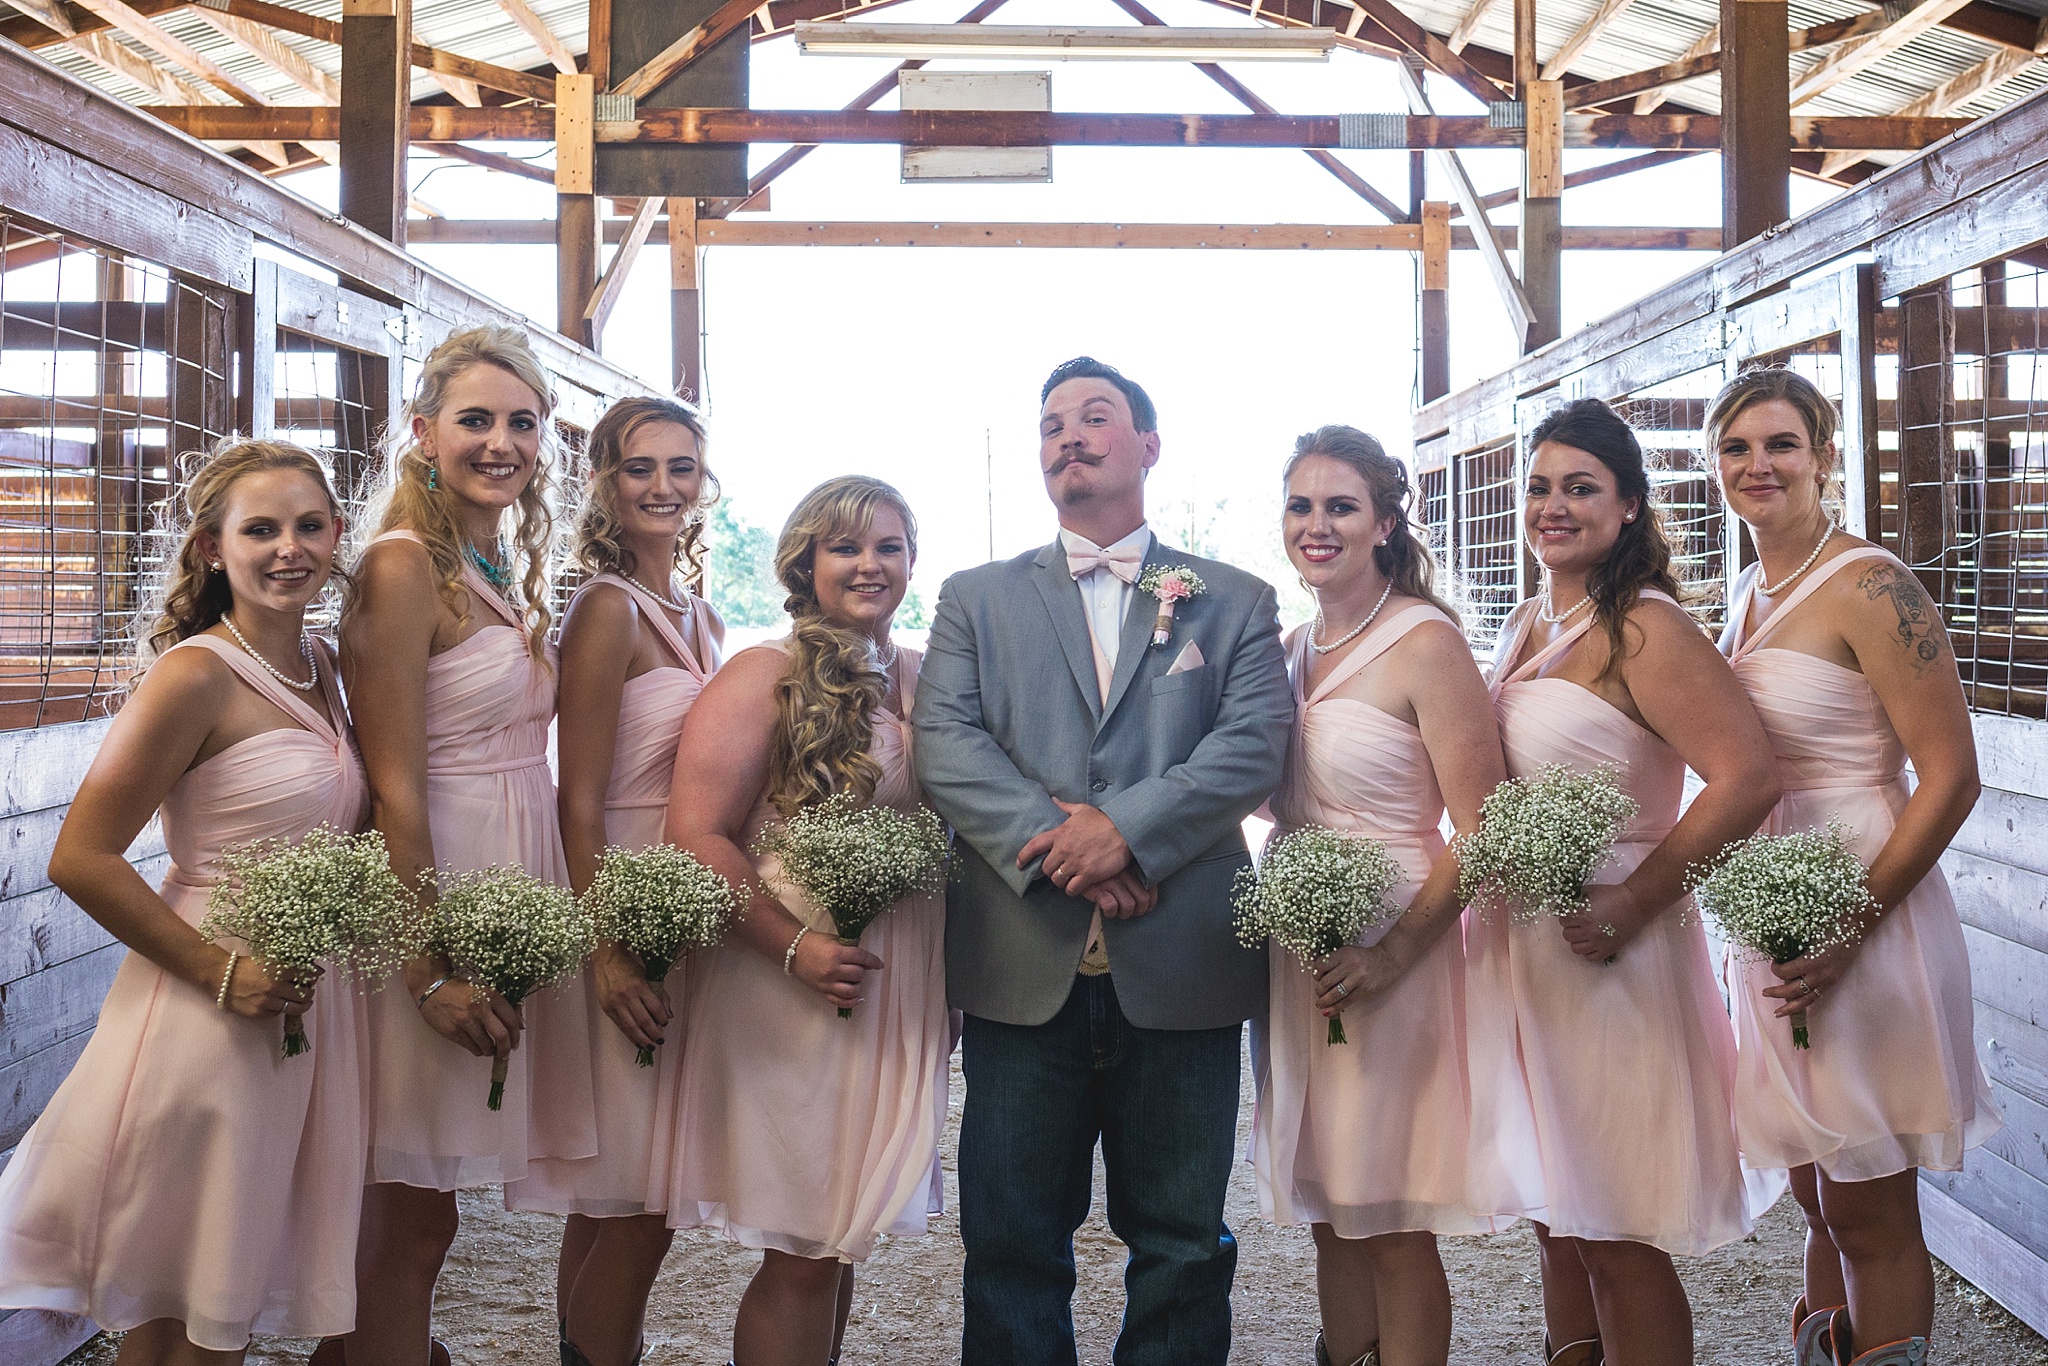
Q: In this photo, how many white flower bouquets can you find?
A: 7